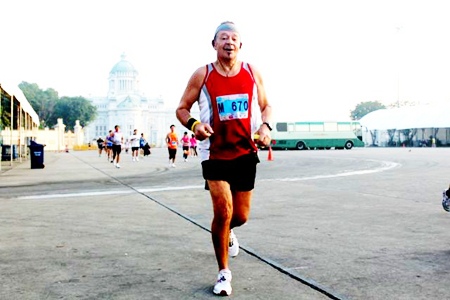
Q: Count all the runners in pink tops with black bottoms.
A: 2